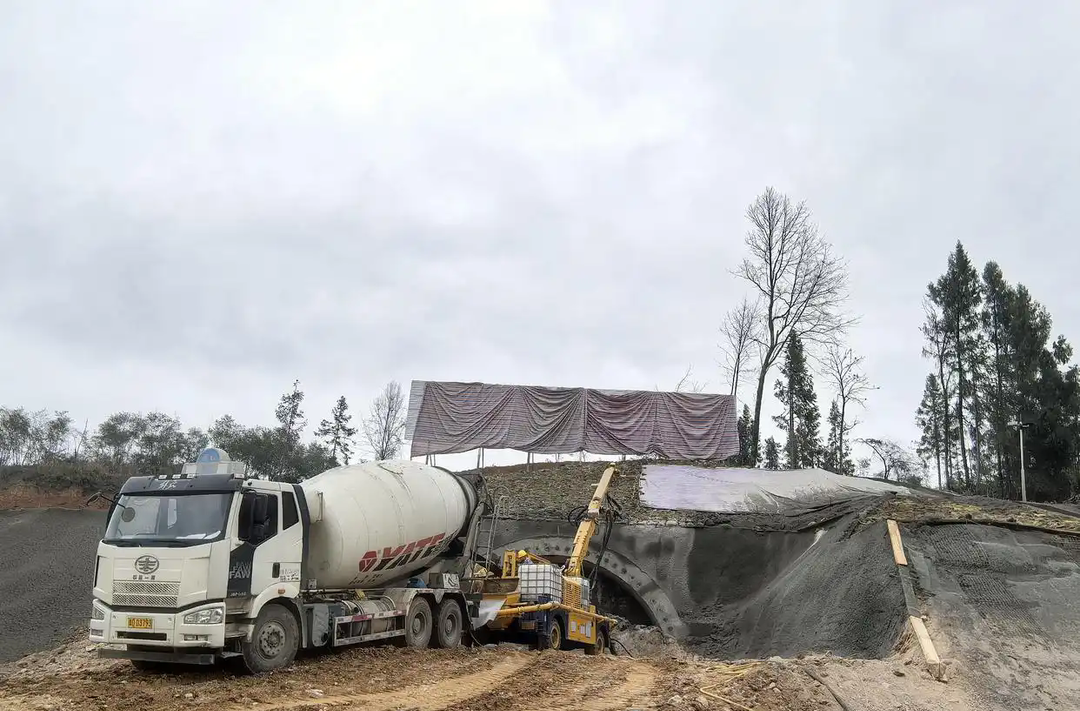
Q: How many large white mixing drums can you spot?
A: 1